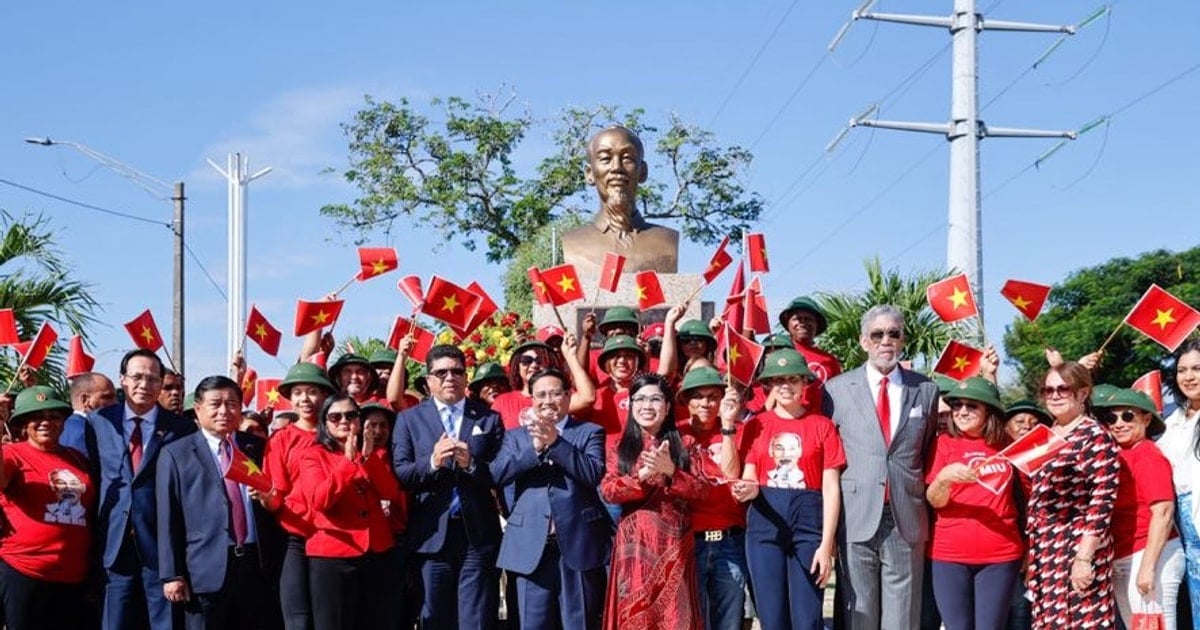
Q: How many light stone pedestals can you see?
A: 1